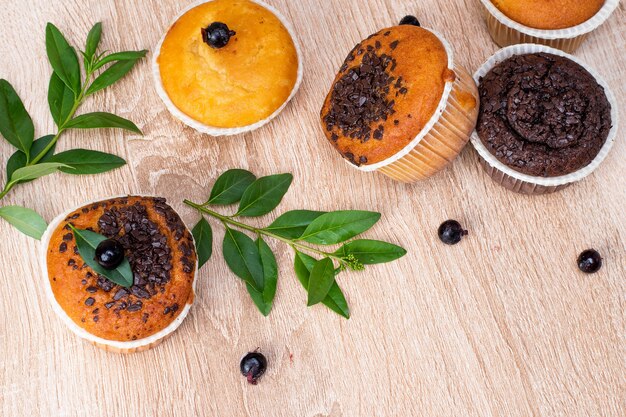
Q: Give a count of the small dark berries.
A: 6